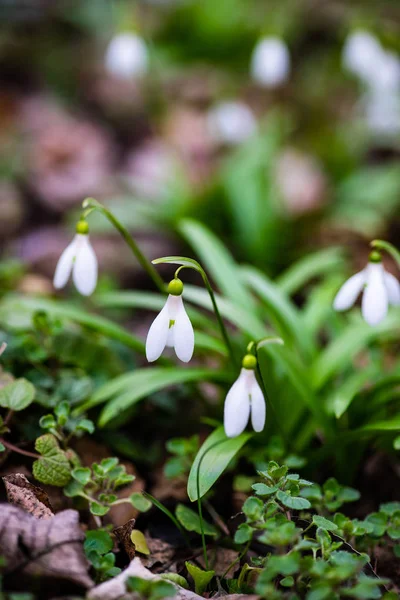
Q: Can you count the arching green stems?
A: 4